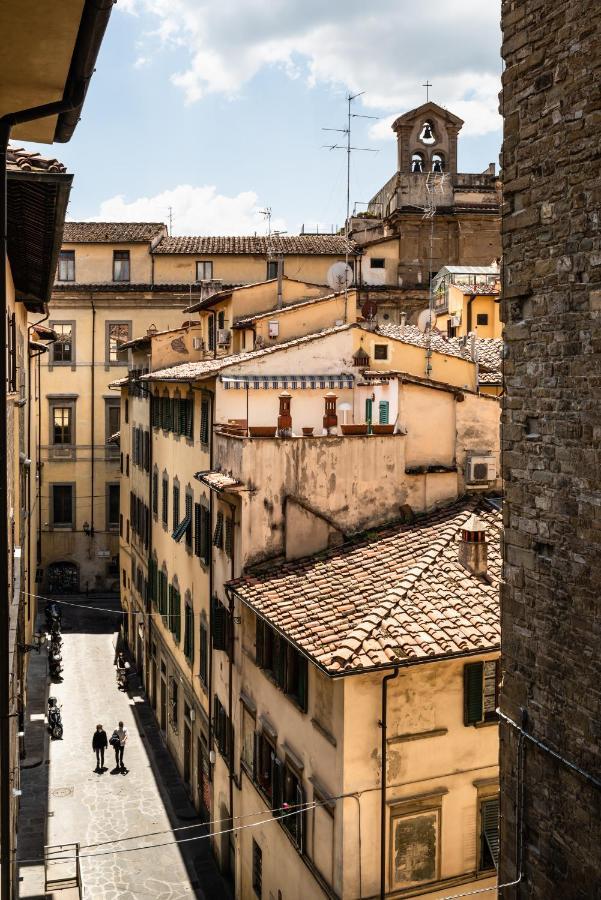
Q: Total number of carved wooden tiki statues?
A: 0